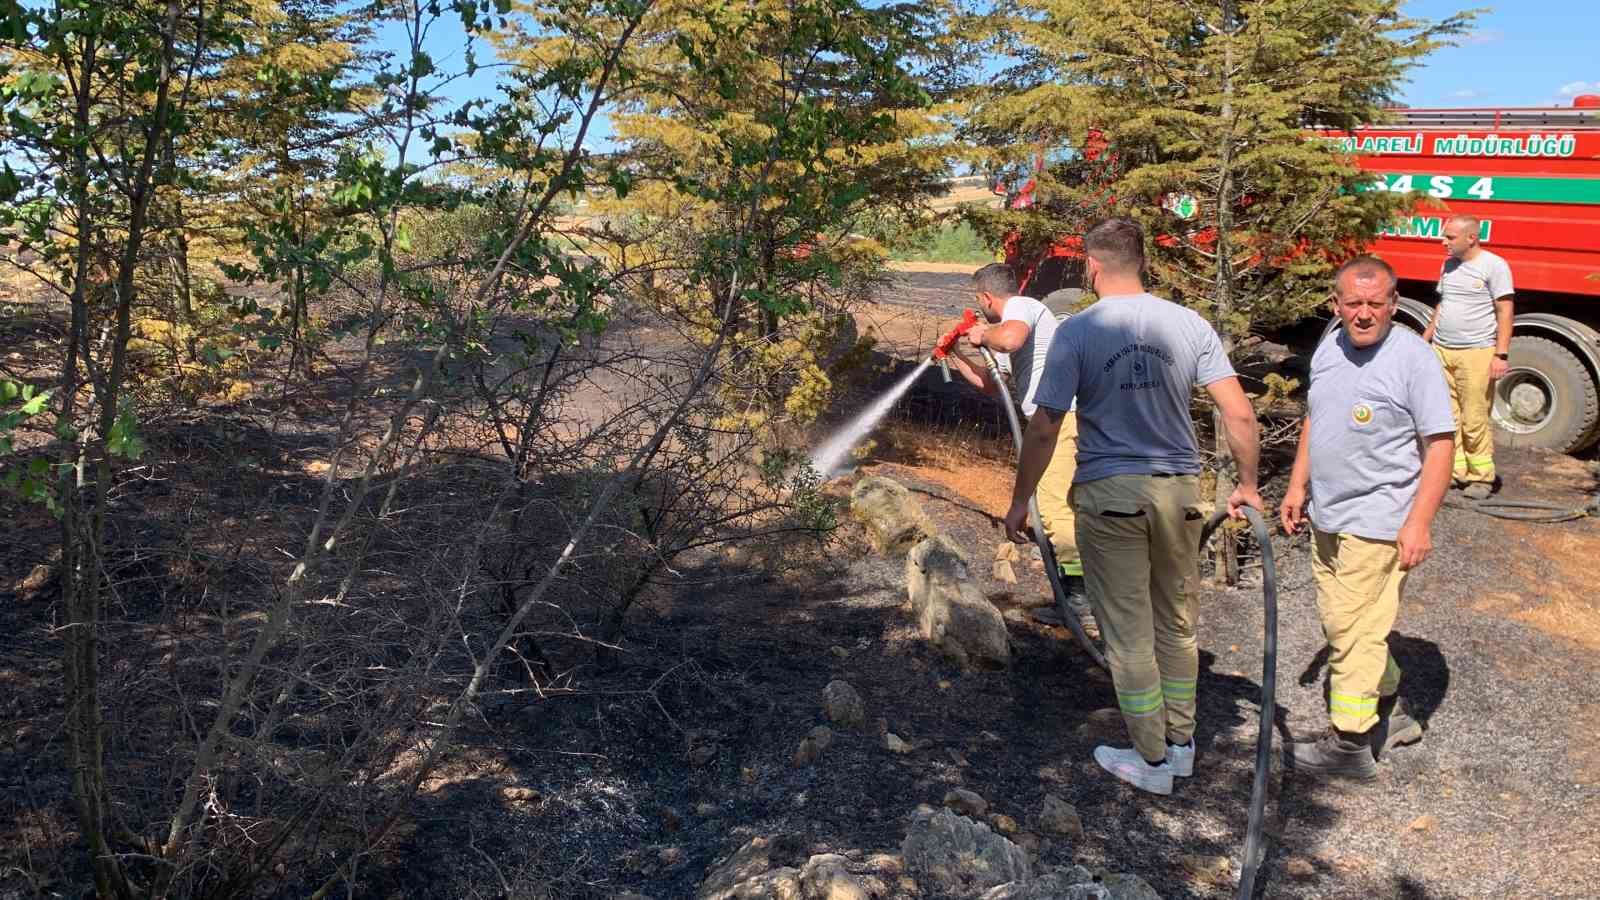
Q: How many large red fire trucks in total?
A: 1